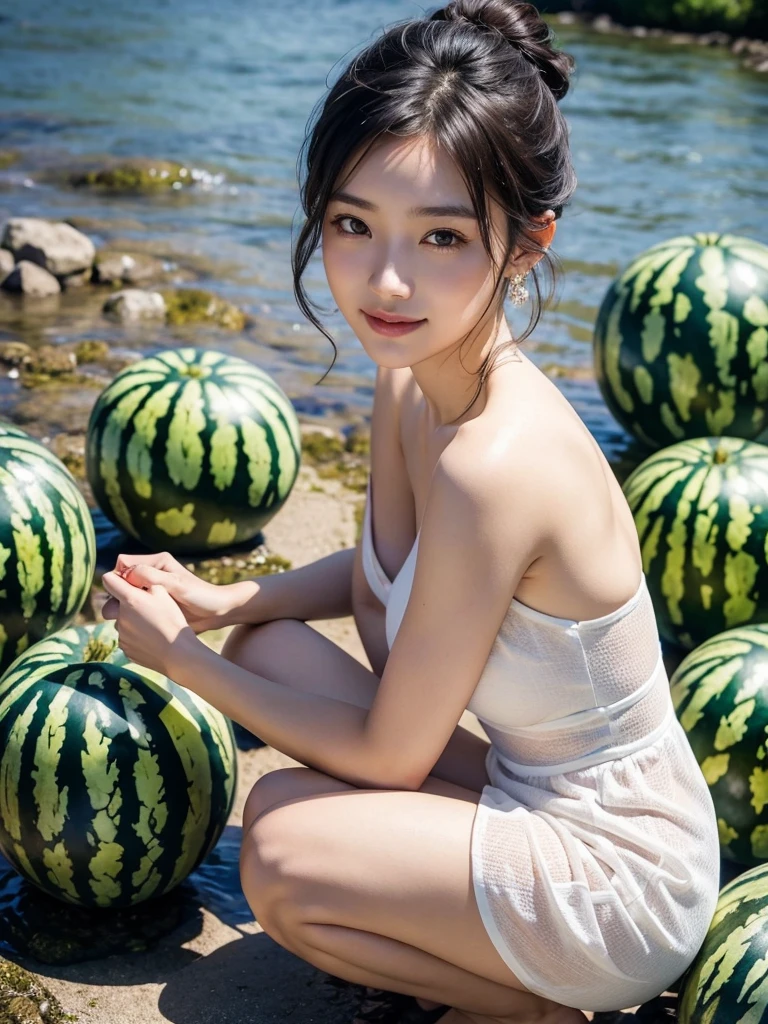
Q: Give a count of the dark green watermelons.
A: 7